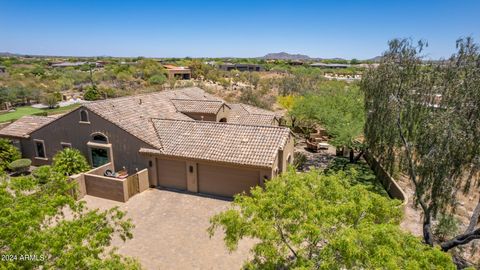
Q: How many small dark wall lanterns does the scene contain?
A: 3